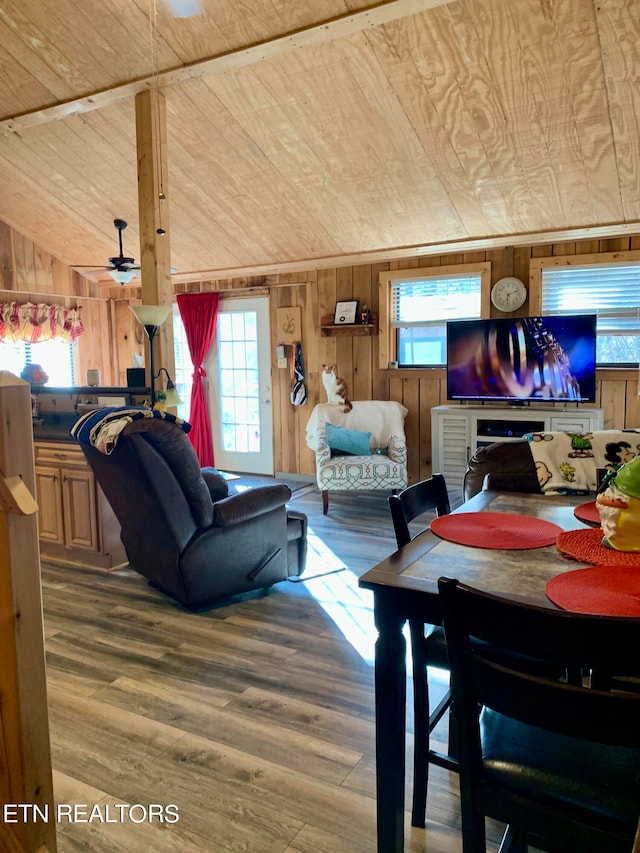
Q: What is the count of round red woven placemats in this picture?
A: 4